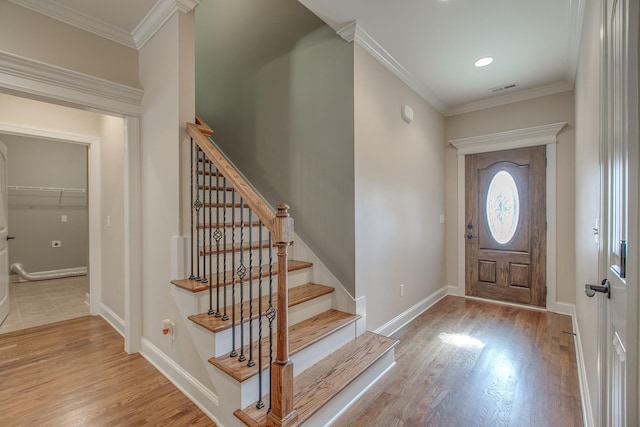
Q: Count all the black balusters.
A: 11